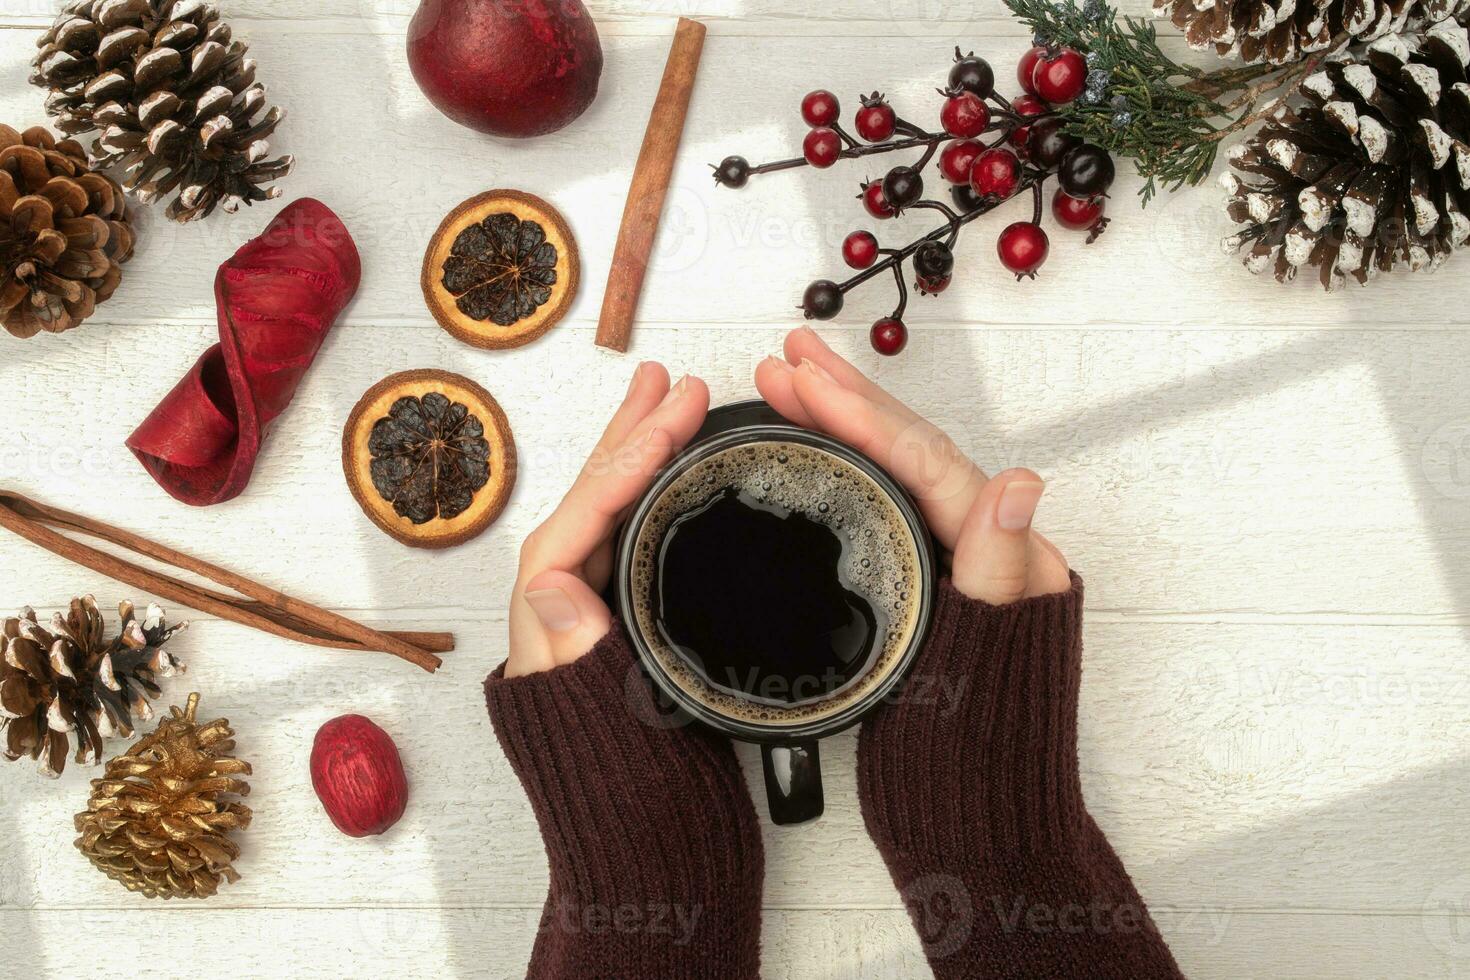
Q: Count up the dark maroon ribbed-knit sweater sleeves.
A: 2